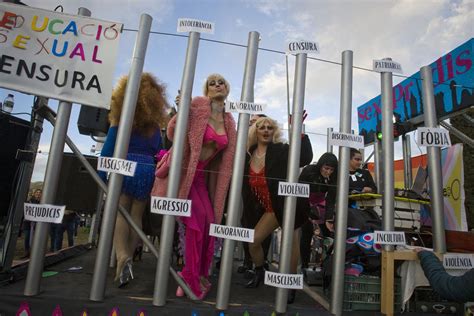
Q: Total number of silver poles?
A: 8